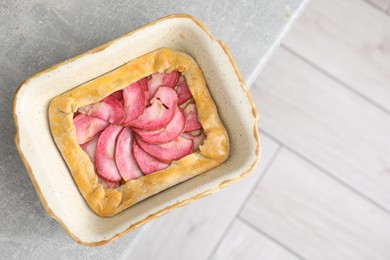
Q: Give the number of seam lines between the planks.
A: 5